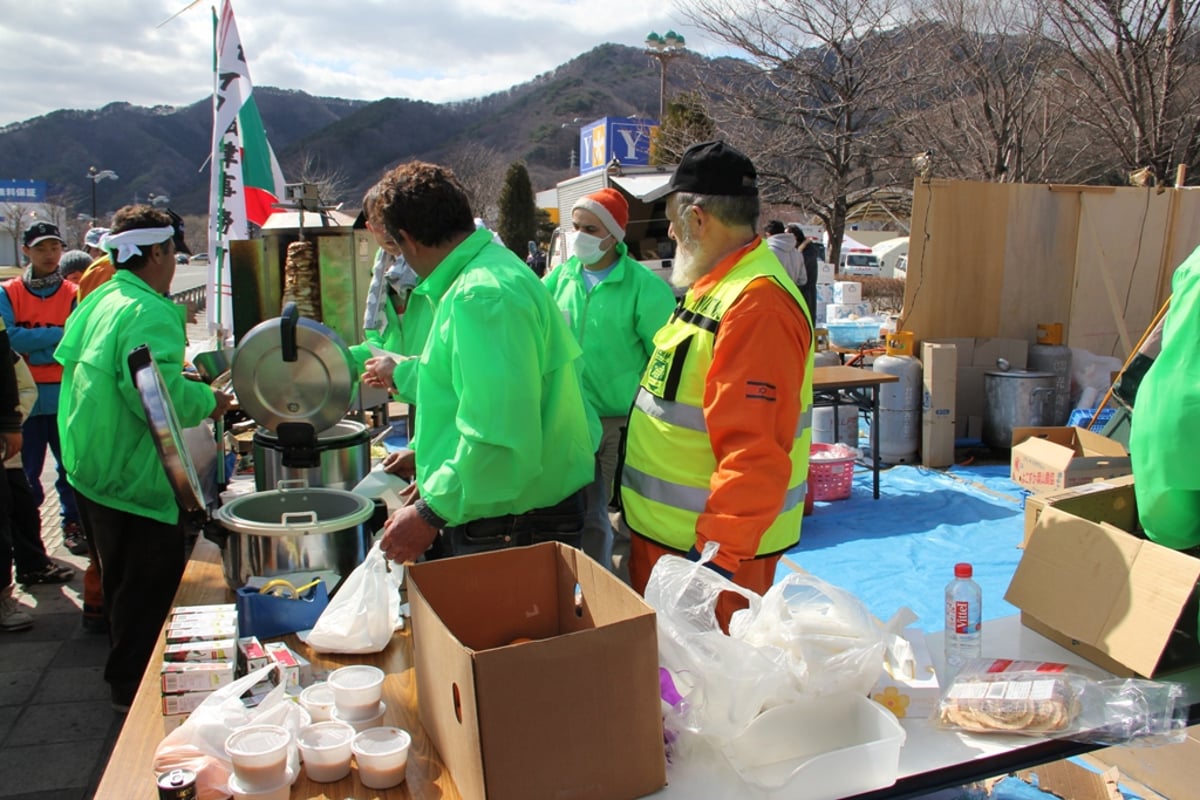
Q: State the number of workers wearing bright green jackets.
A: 5